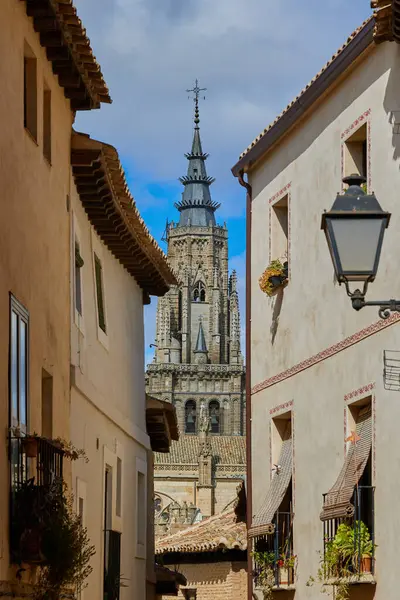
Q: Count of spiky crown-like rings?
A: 3